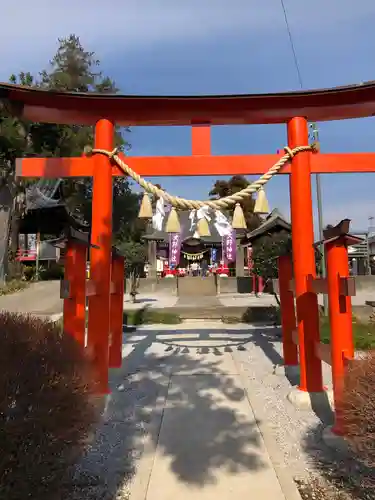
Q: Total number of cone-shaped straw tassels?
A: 5